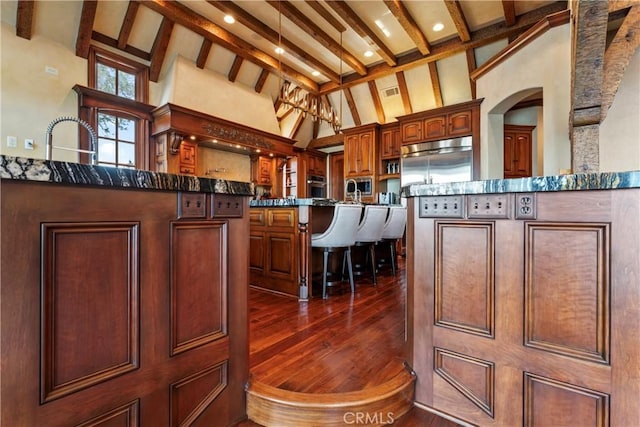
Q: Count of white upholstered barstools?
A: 3